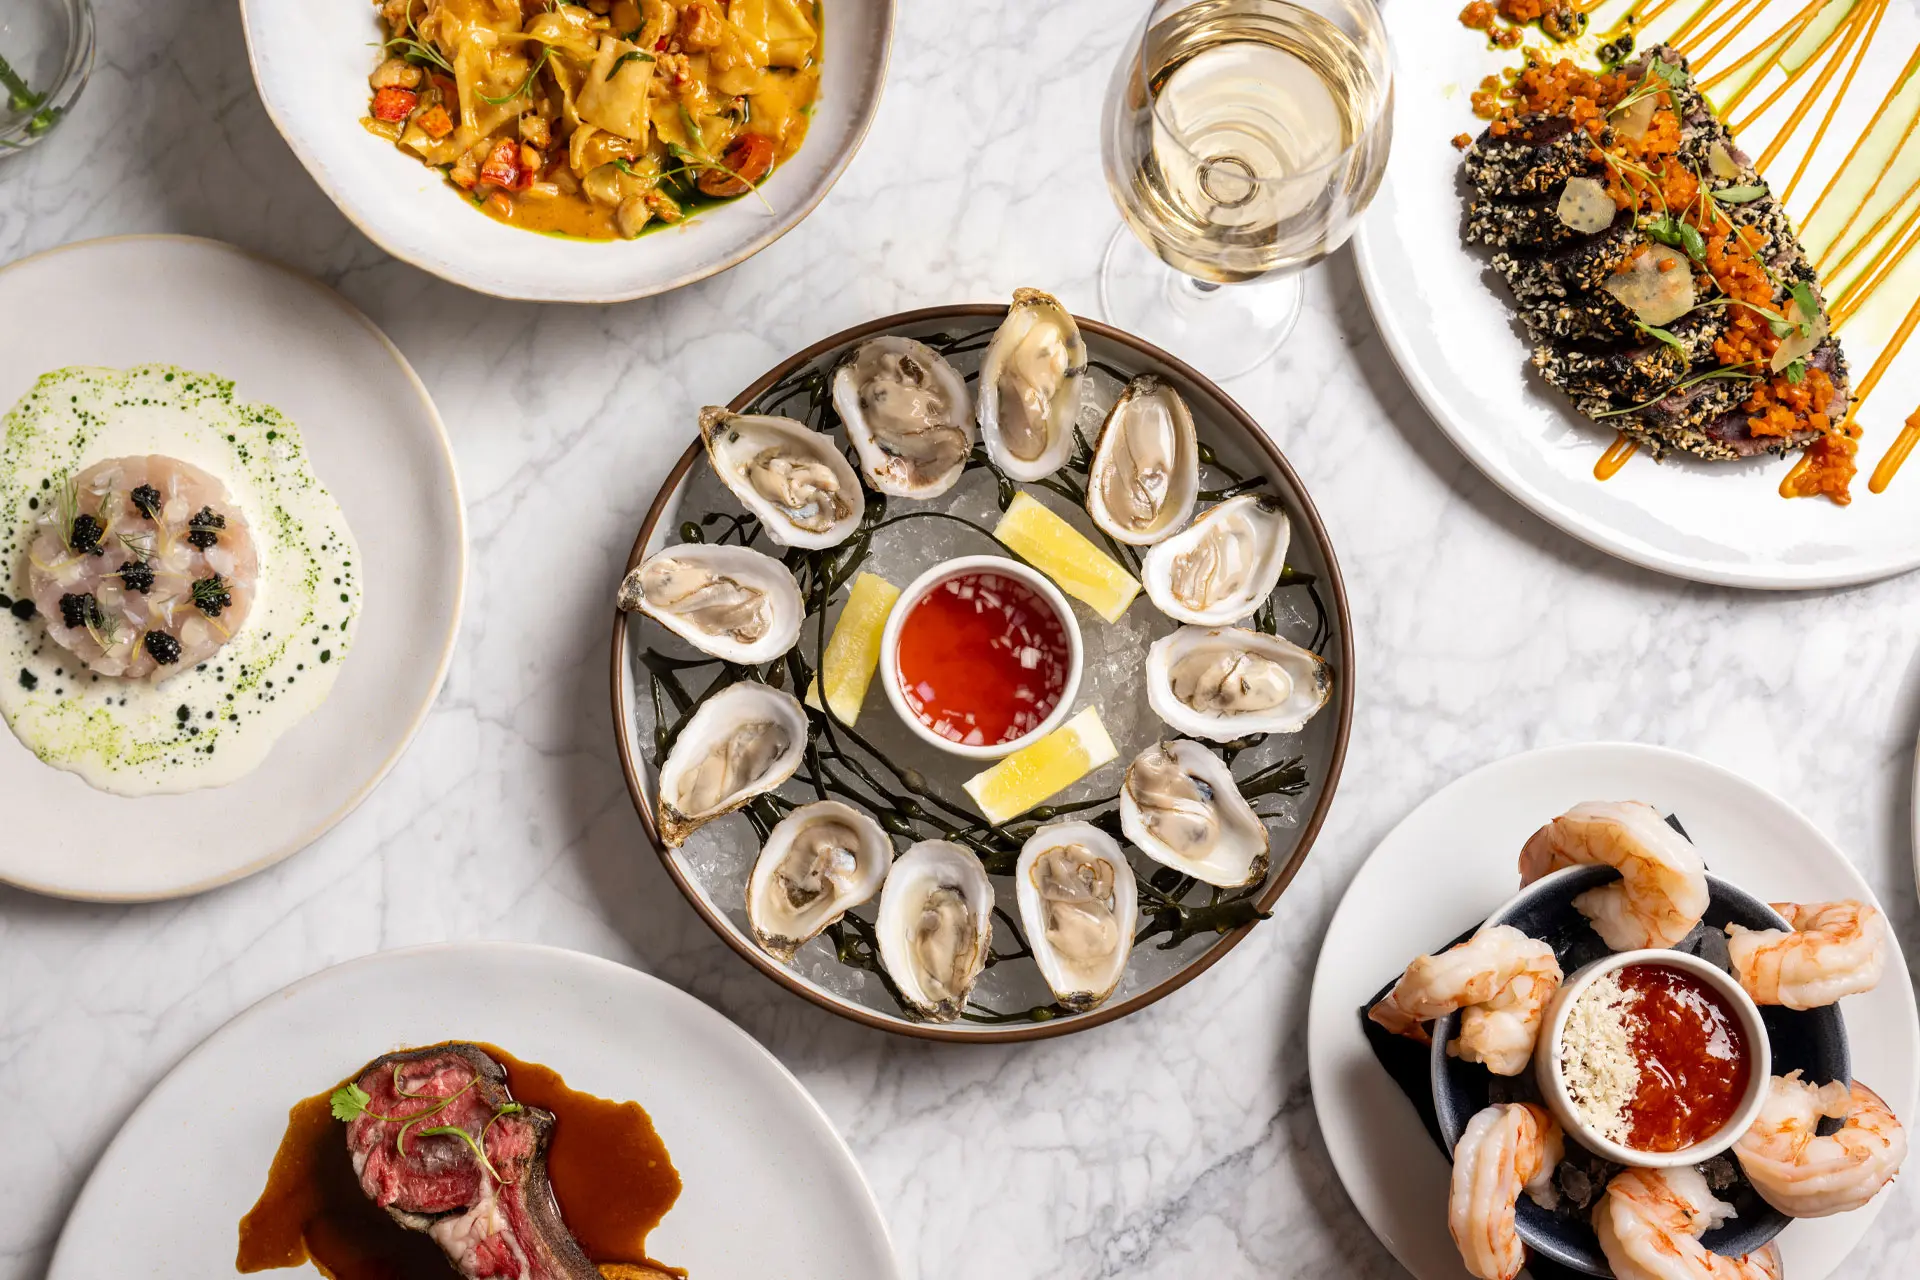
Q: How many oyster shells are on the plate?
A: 12